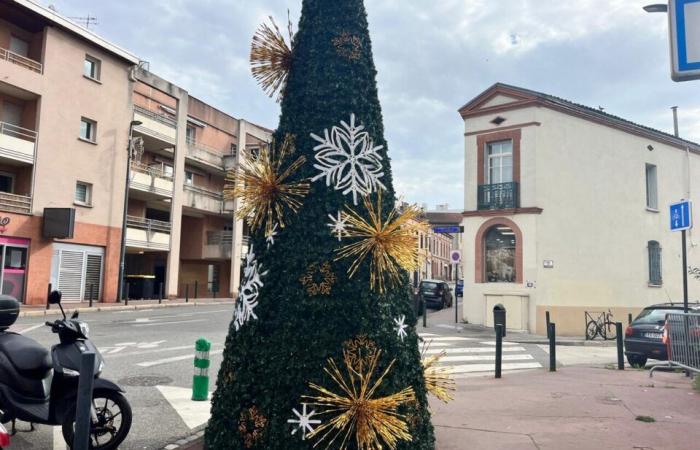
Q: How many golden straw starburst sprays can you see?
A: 5